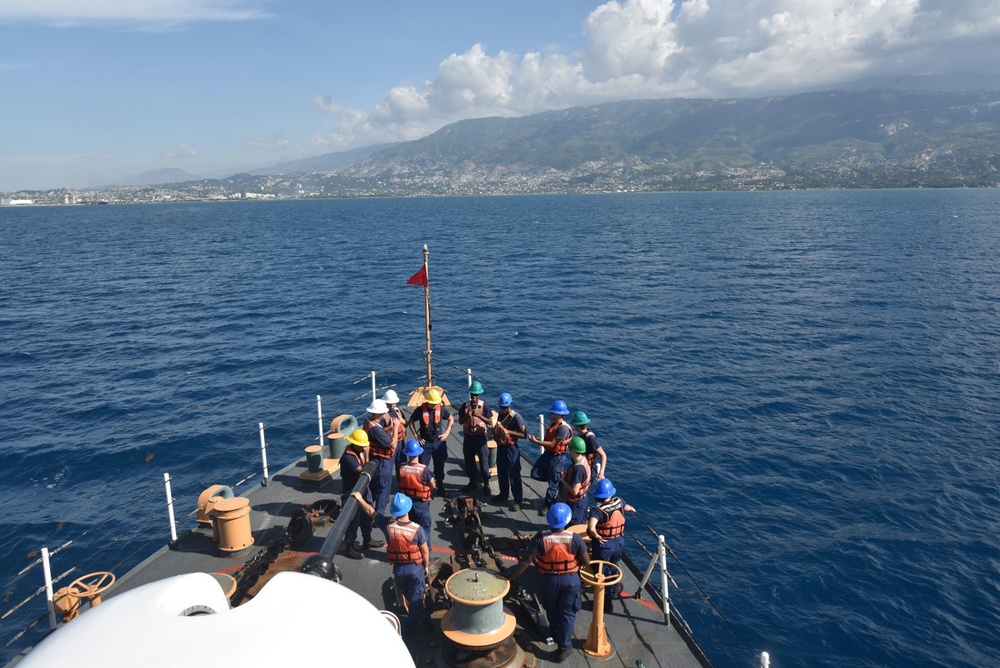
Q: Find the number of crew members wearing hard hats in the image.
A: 13